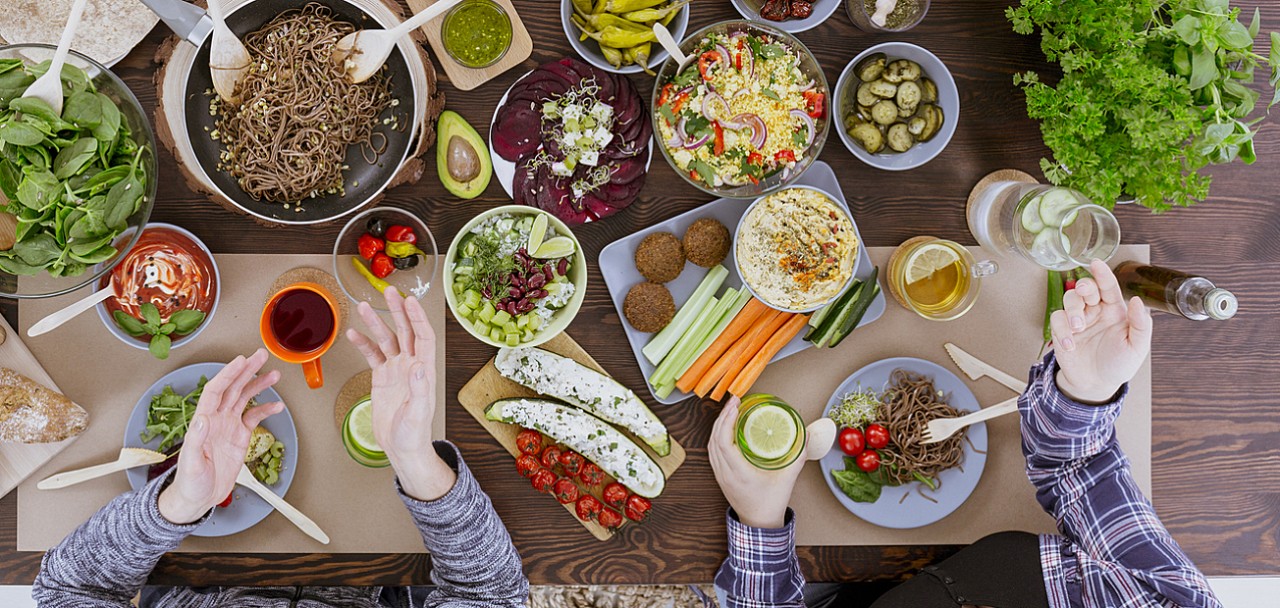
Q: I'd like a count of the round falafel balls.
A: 3